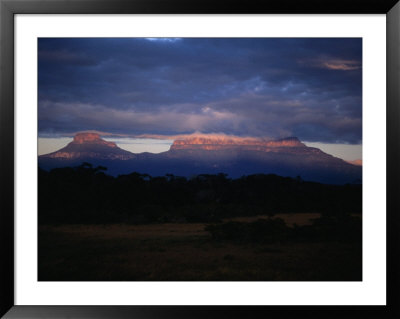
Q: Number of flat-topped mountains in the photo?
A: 2